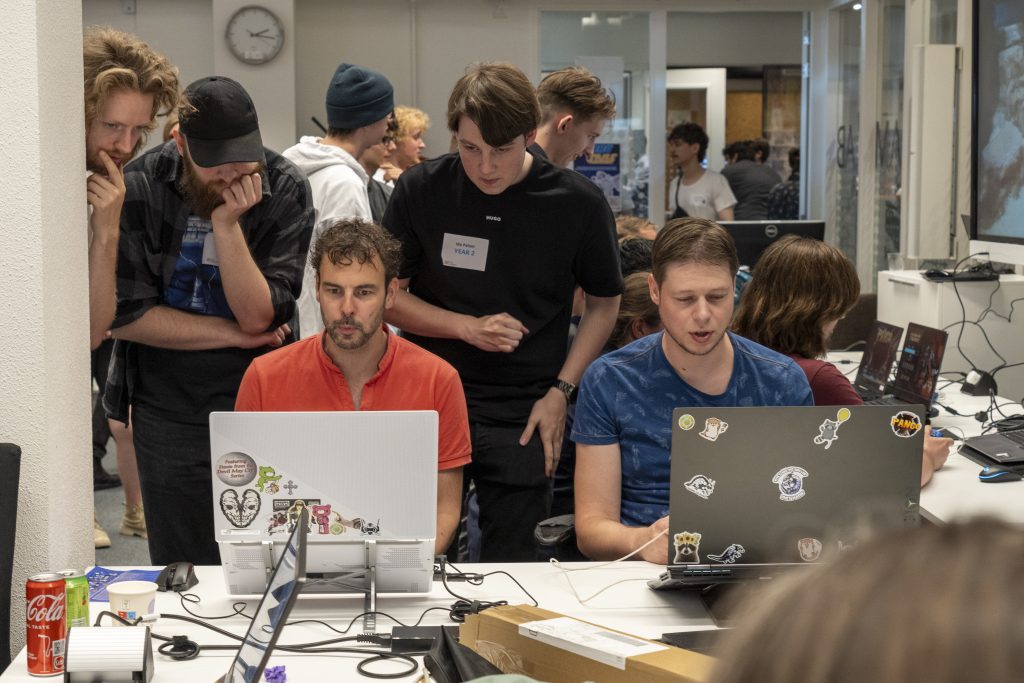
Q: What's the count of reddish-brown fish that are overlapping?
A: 0